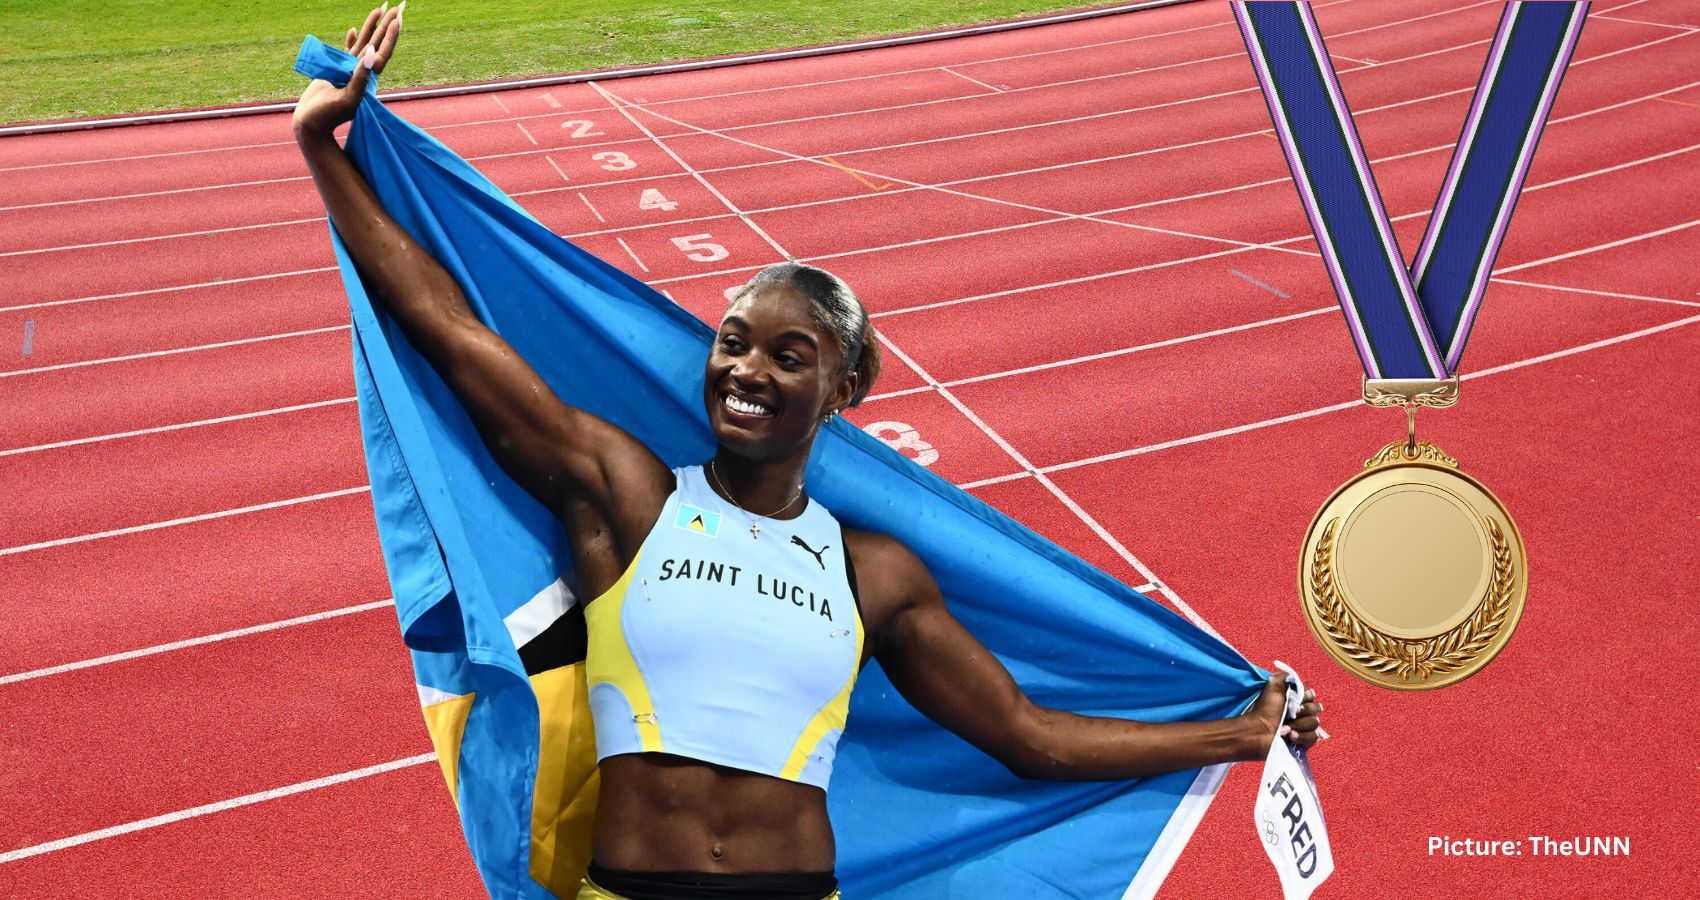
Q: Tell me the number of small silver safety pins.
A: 4